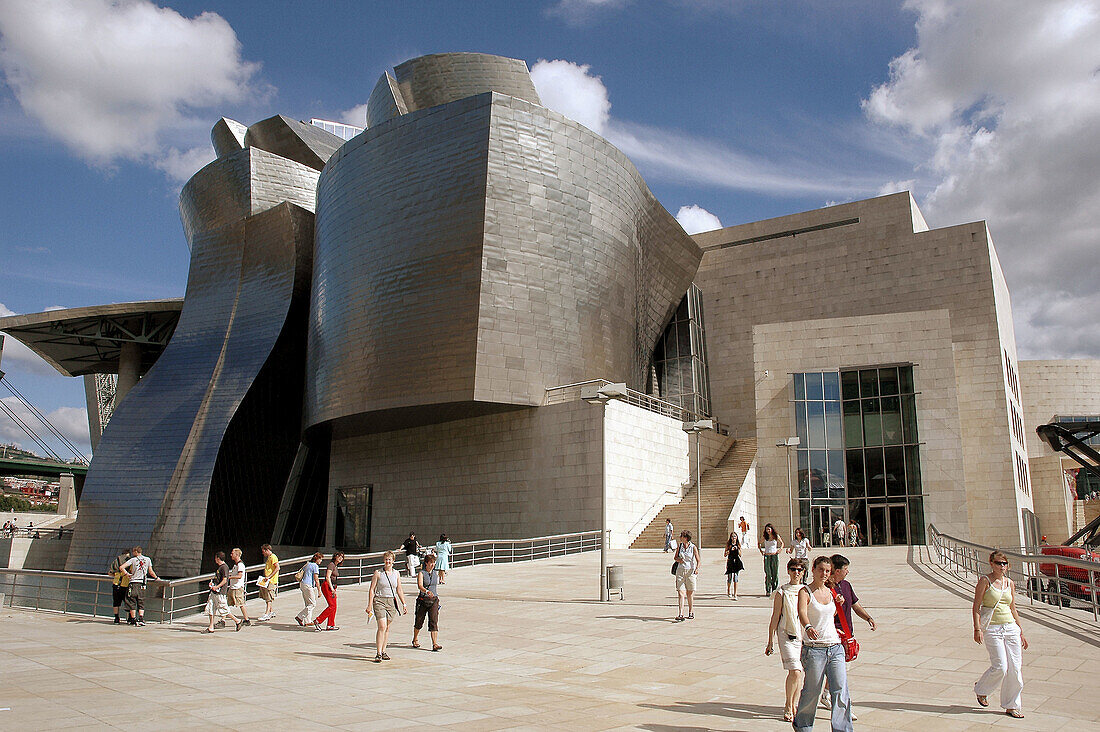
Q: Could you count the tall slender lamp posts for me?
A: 3